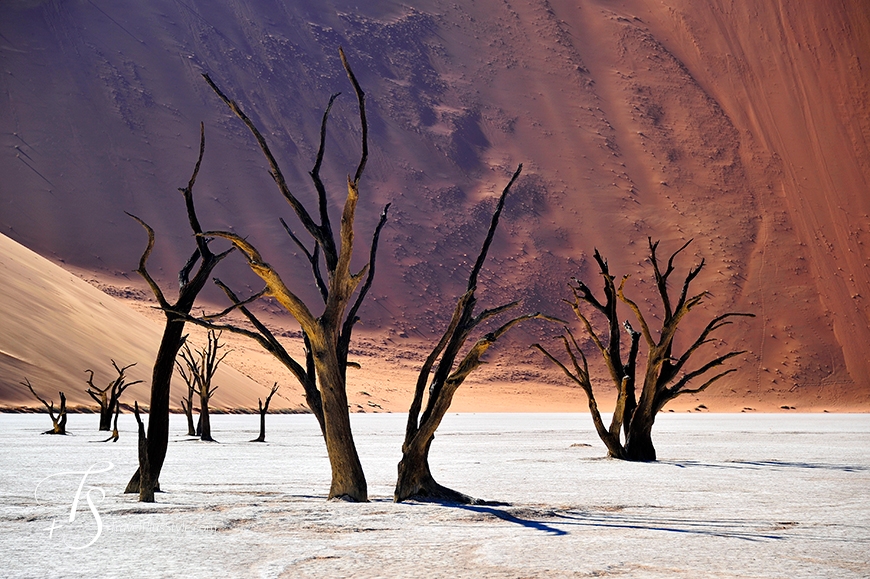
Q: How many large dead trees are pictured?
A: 4